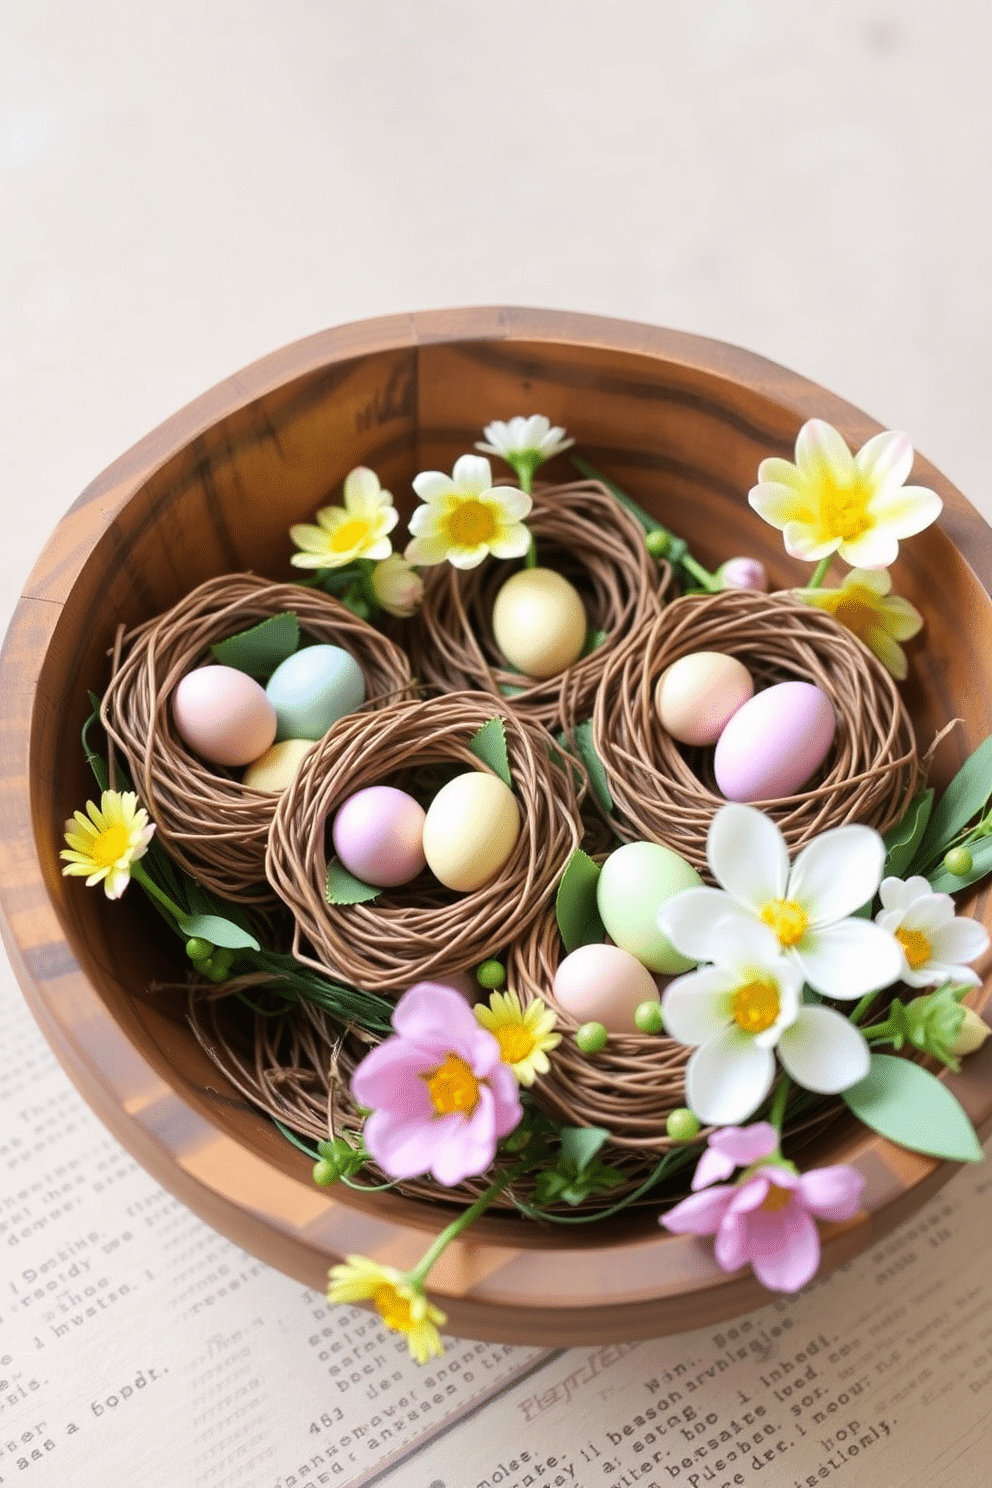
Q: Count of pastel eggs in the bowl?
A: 10